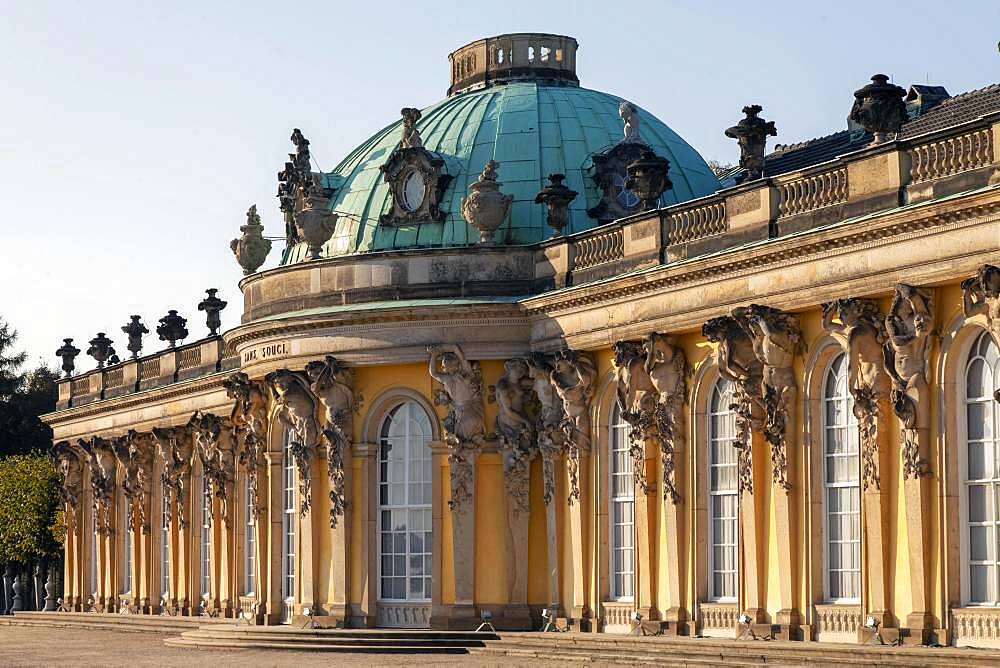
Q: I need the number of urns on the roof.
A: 12